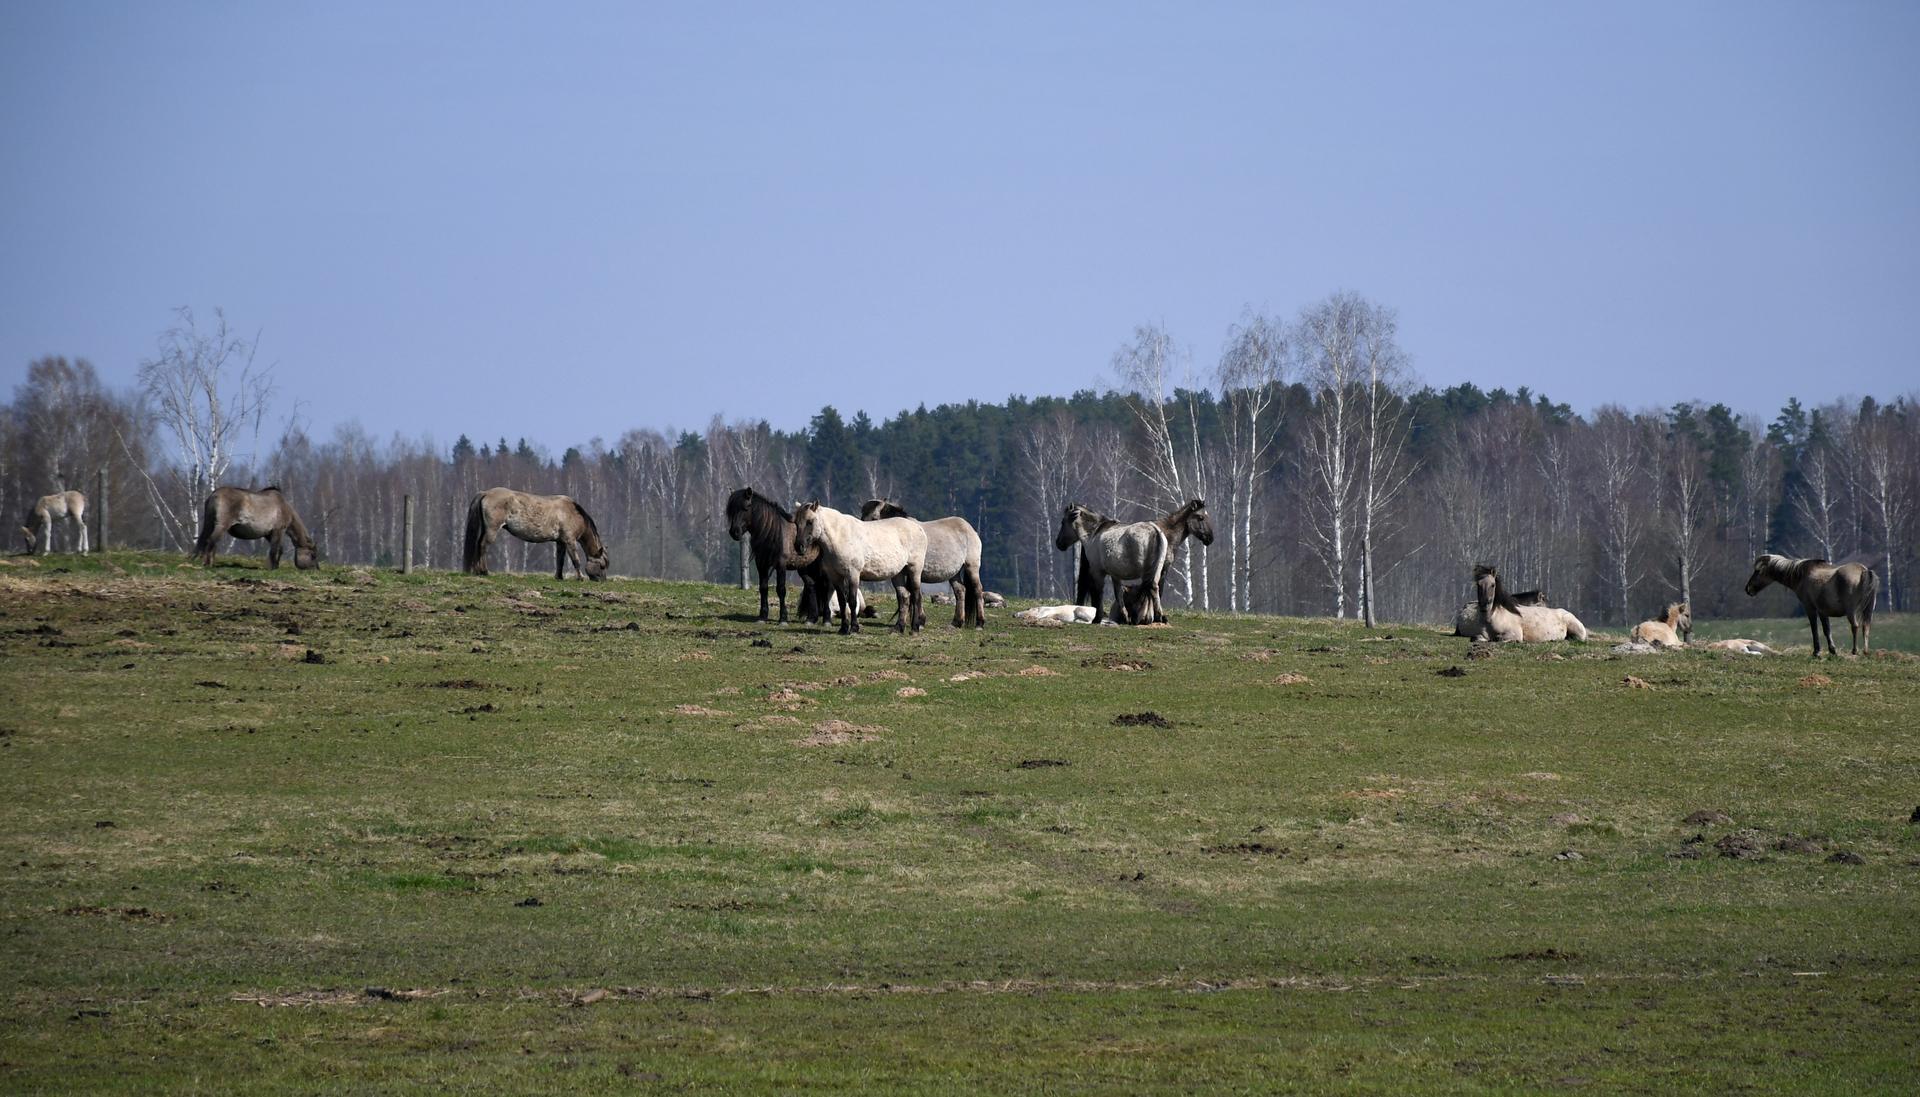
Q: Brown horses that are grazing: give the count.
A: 2